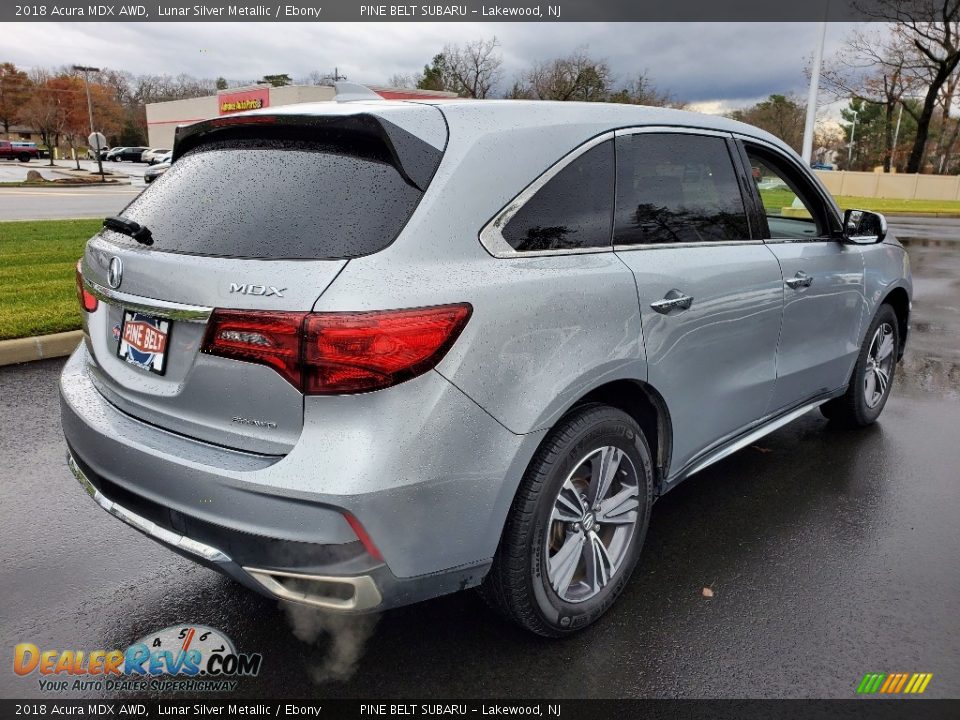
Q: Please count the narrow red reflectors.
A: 1